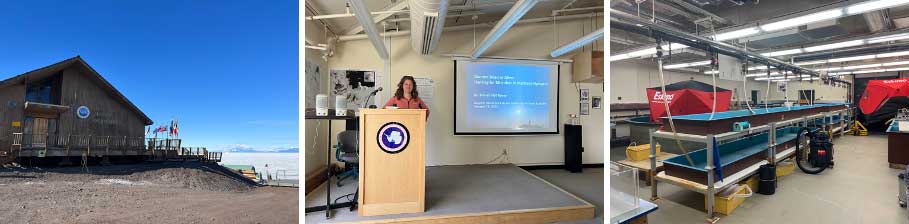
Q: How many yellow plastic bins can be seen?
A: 4